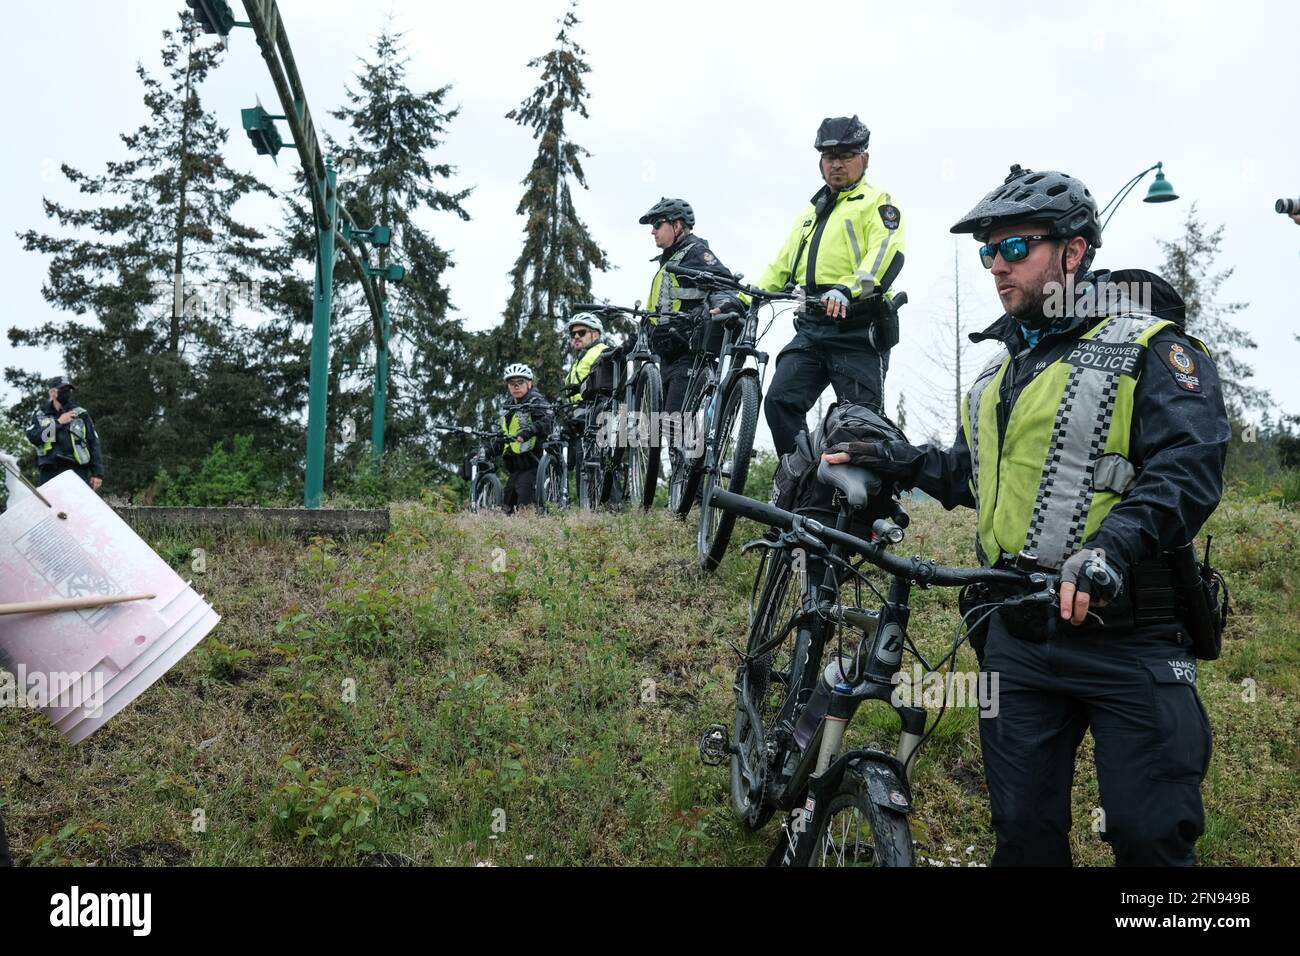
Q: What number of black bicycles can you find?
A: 5